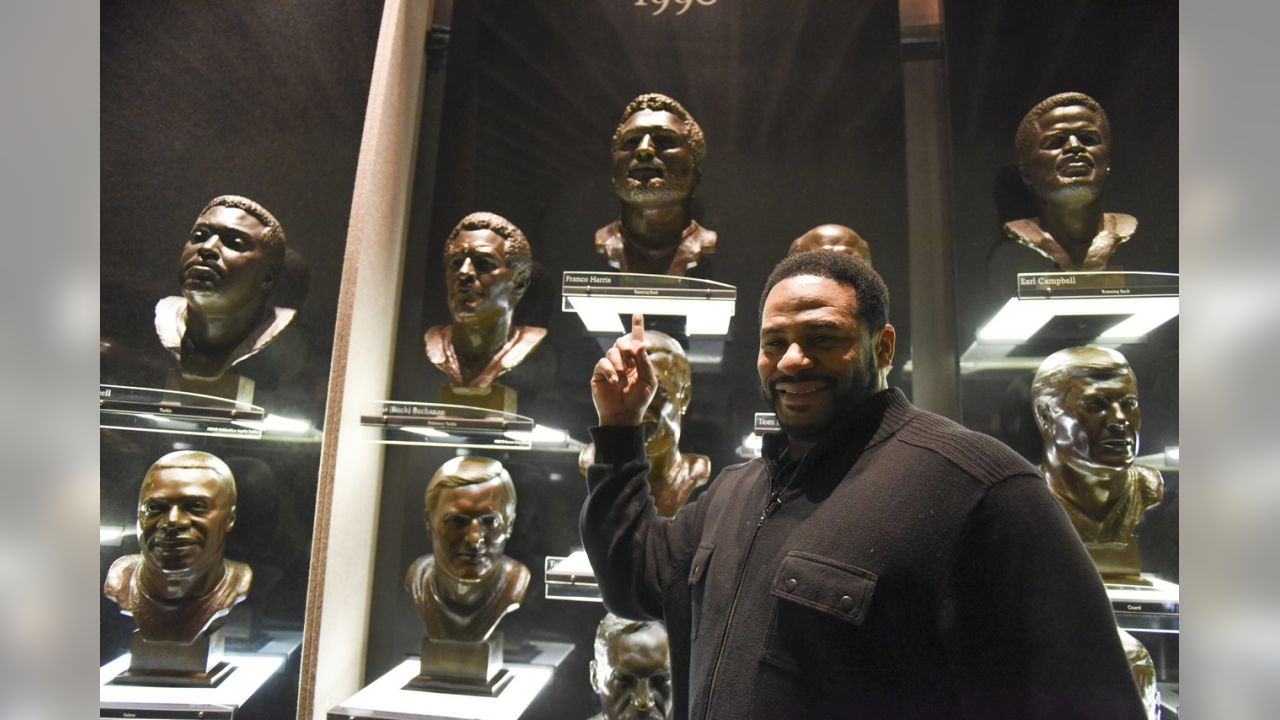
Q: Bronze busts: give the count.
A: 11